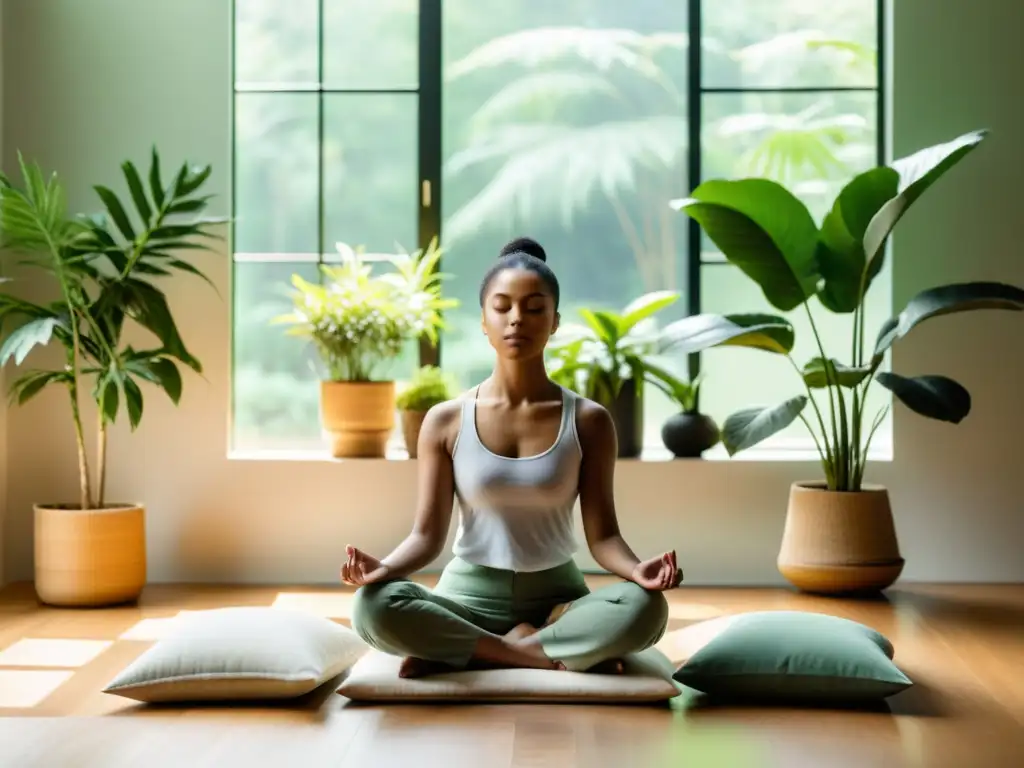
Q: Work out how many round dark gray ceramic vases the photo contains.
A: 1